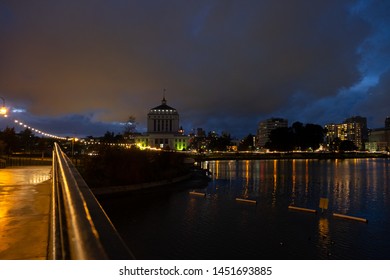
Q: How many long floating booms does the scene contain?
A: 4